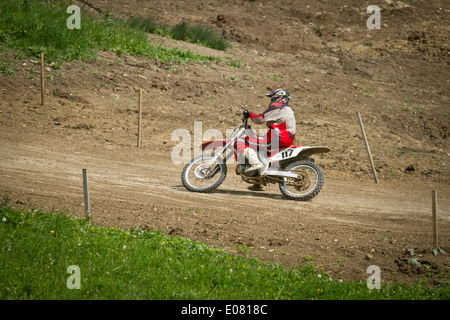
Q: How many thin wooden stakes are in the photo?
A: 5